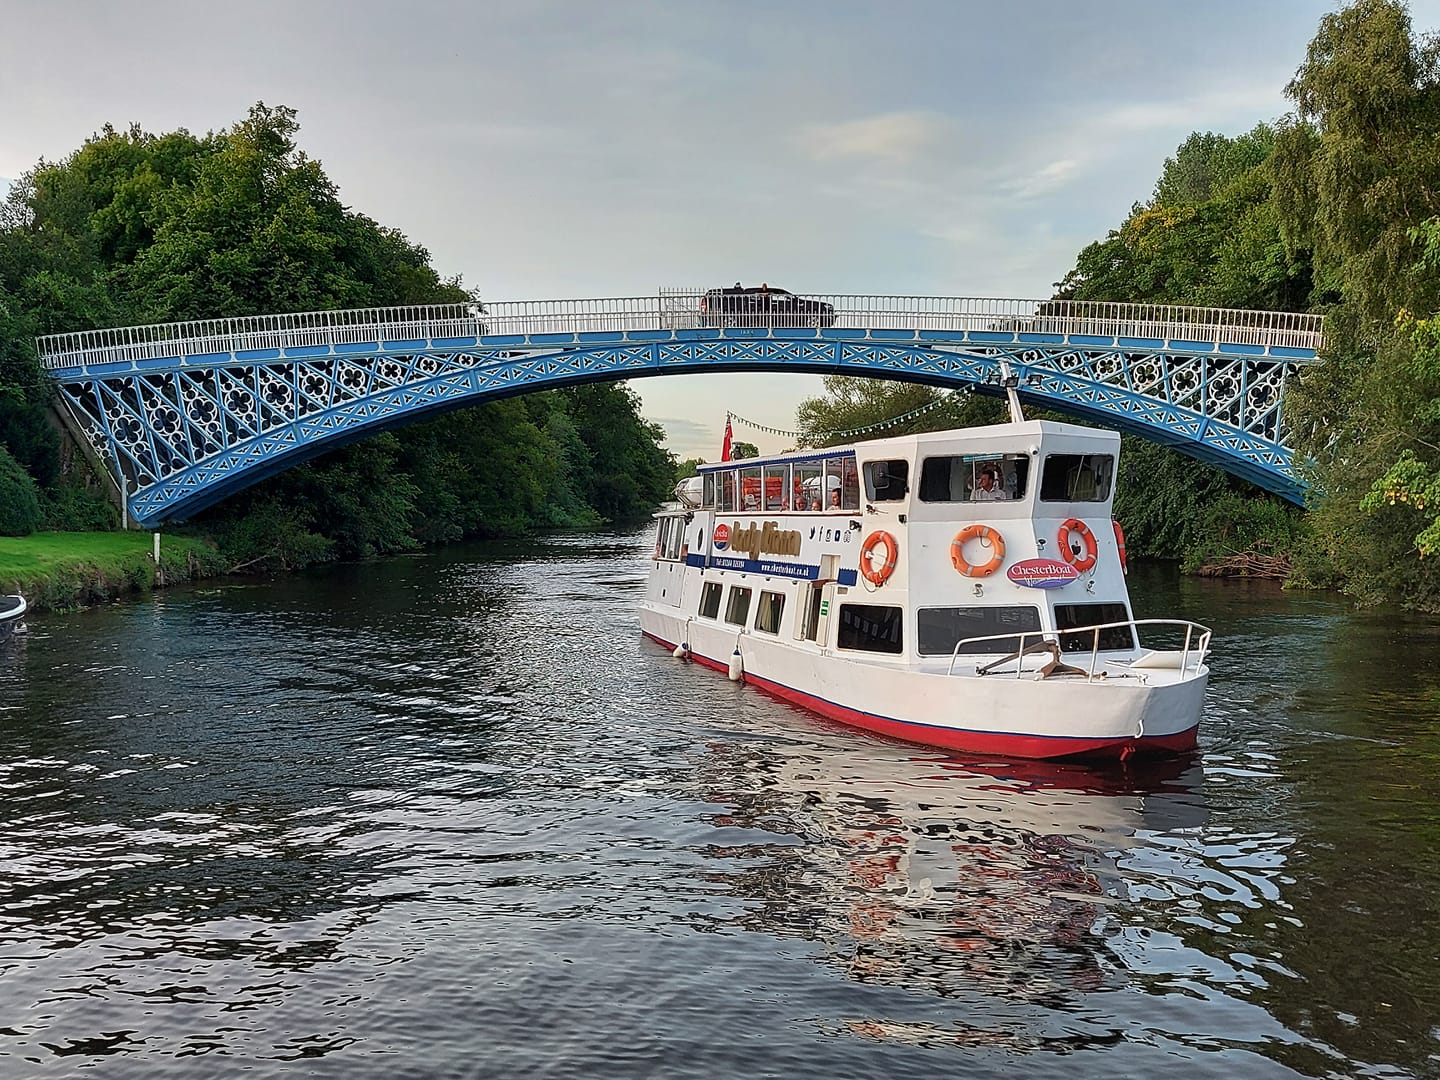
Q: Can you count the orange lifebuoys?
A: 4